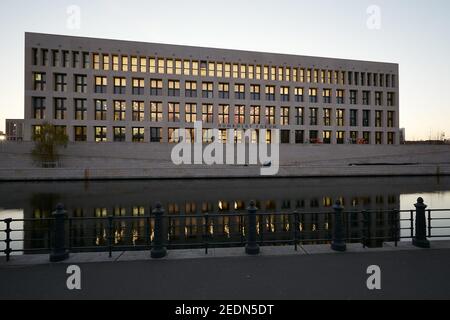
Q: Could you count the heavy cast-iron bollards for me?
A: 5